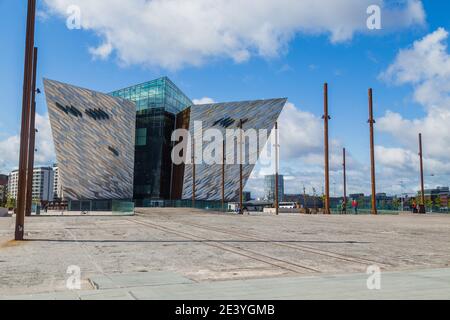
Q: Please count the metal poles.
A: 10